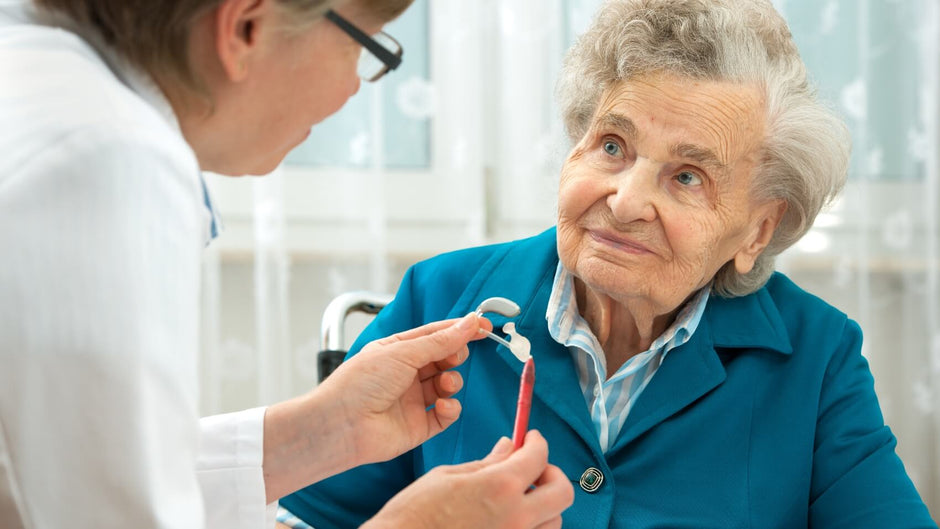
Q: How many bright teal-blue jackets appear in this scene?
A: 1